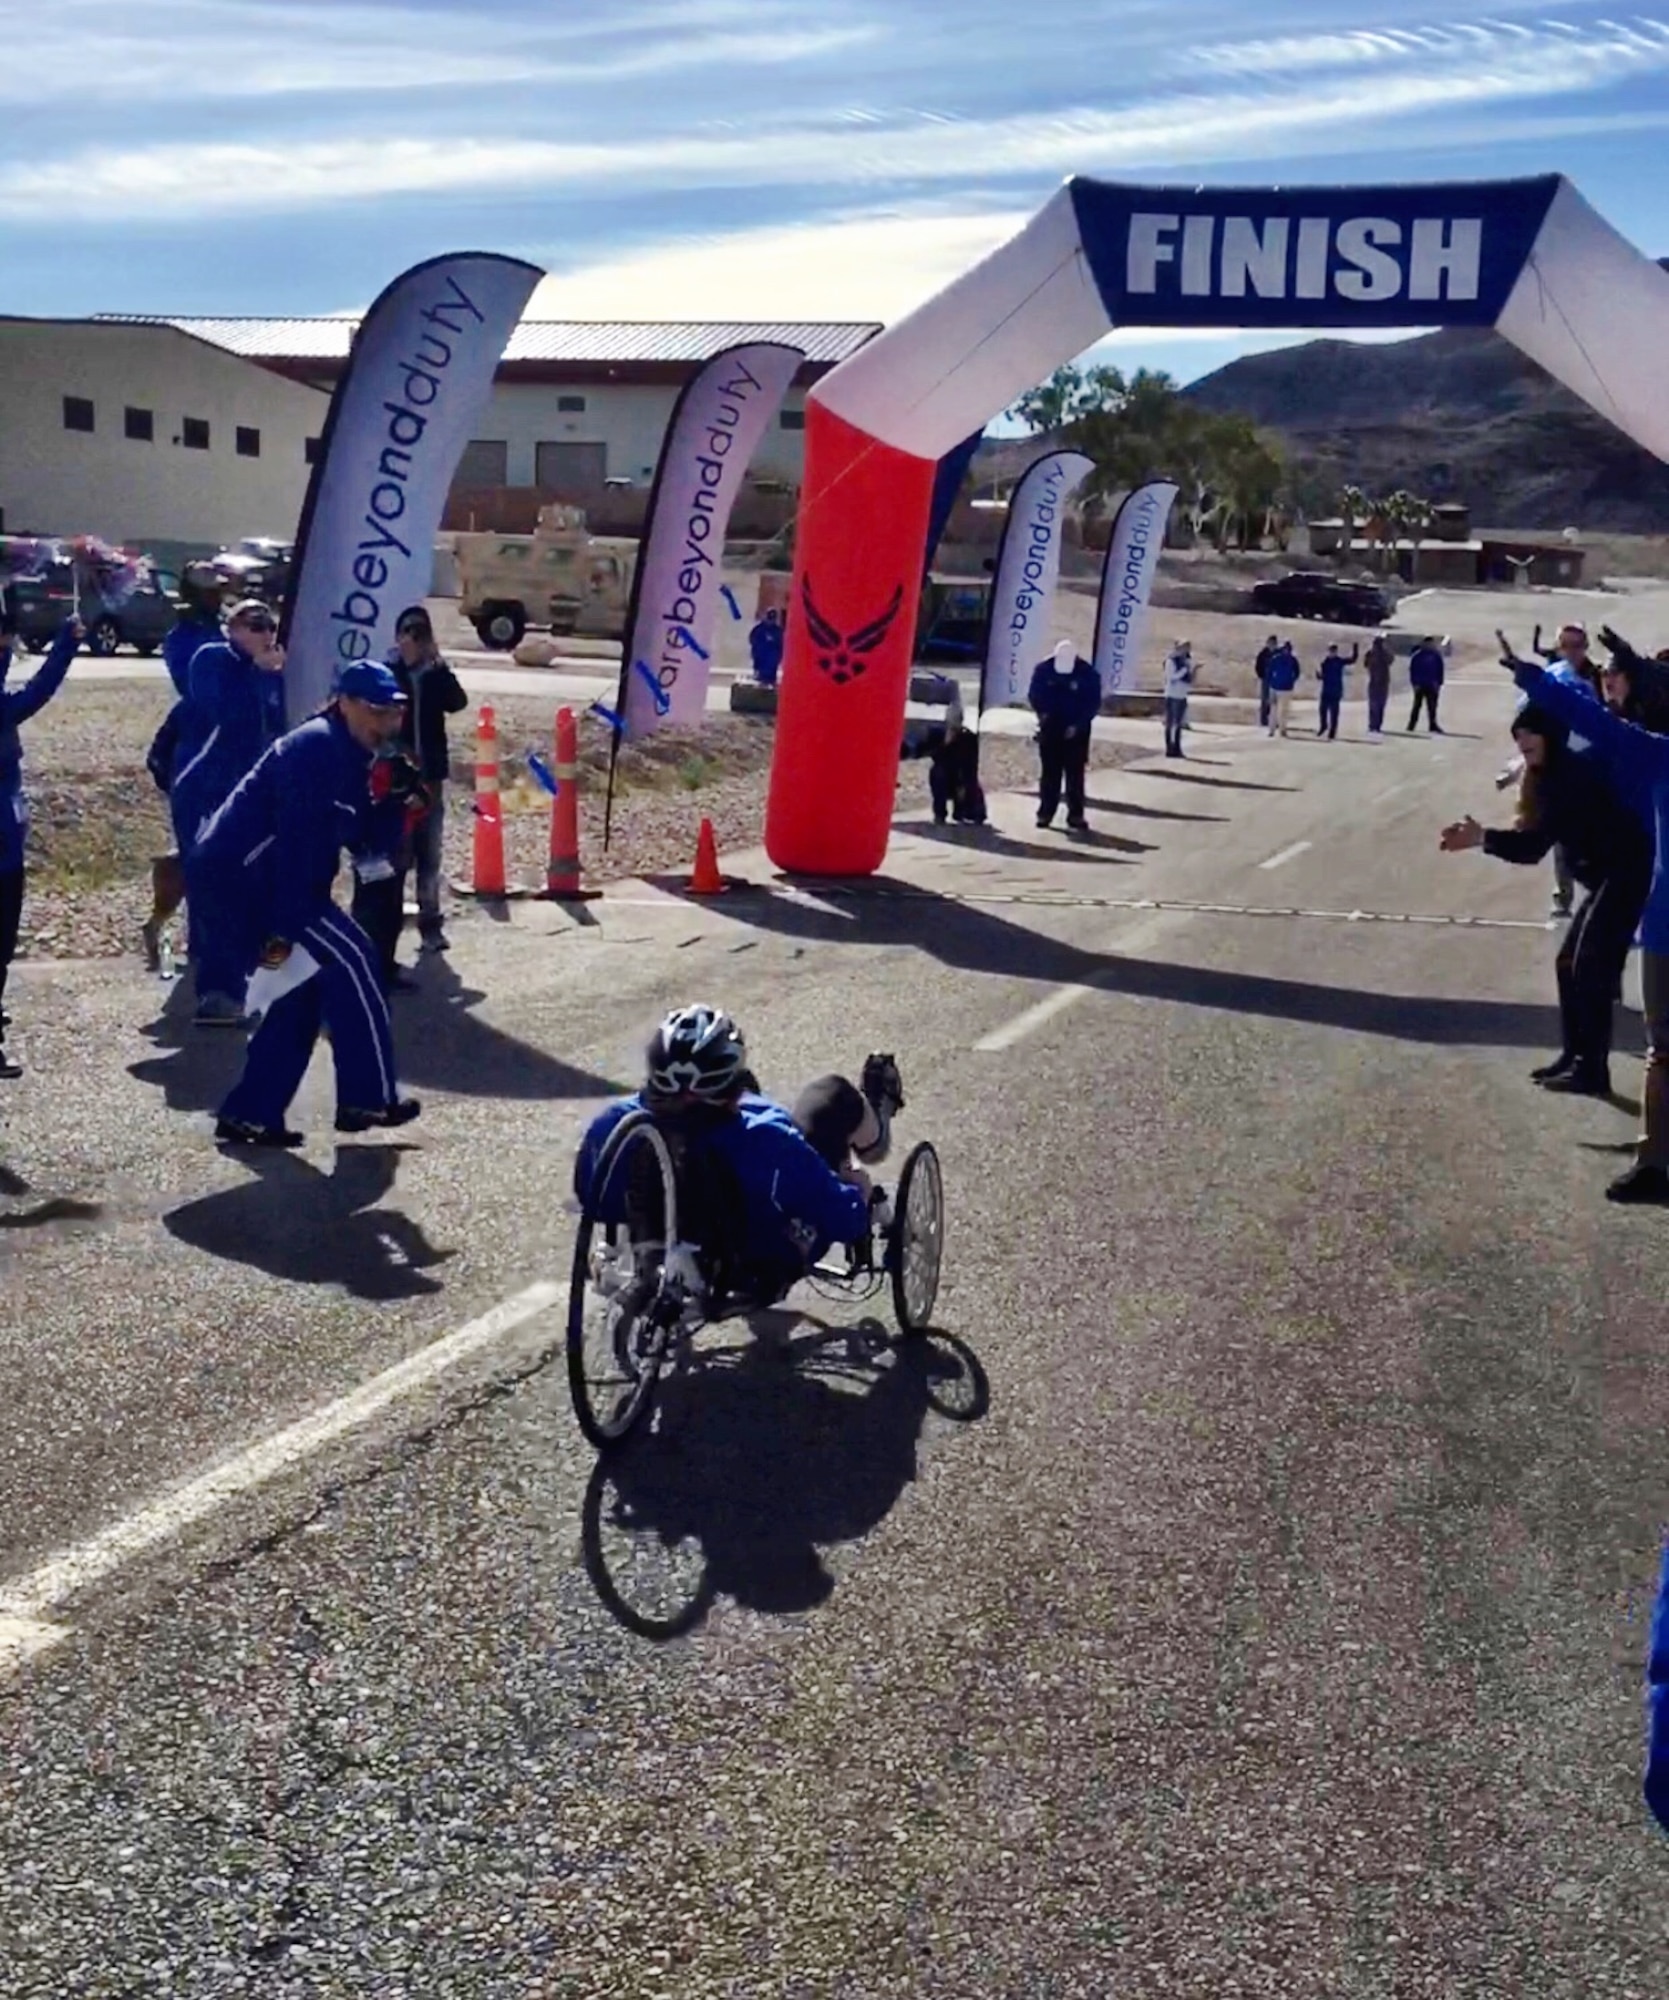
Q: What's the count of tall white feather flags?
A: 4